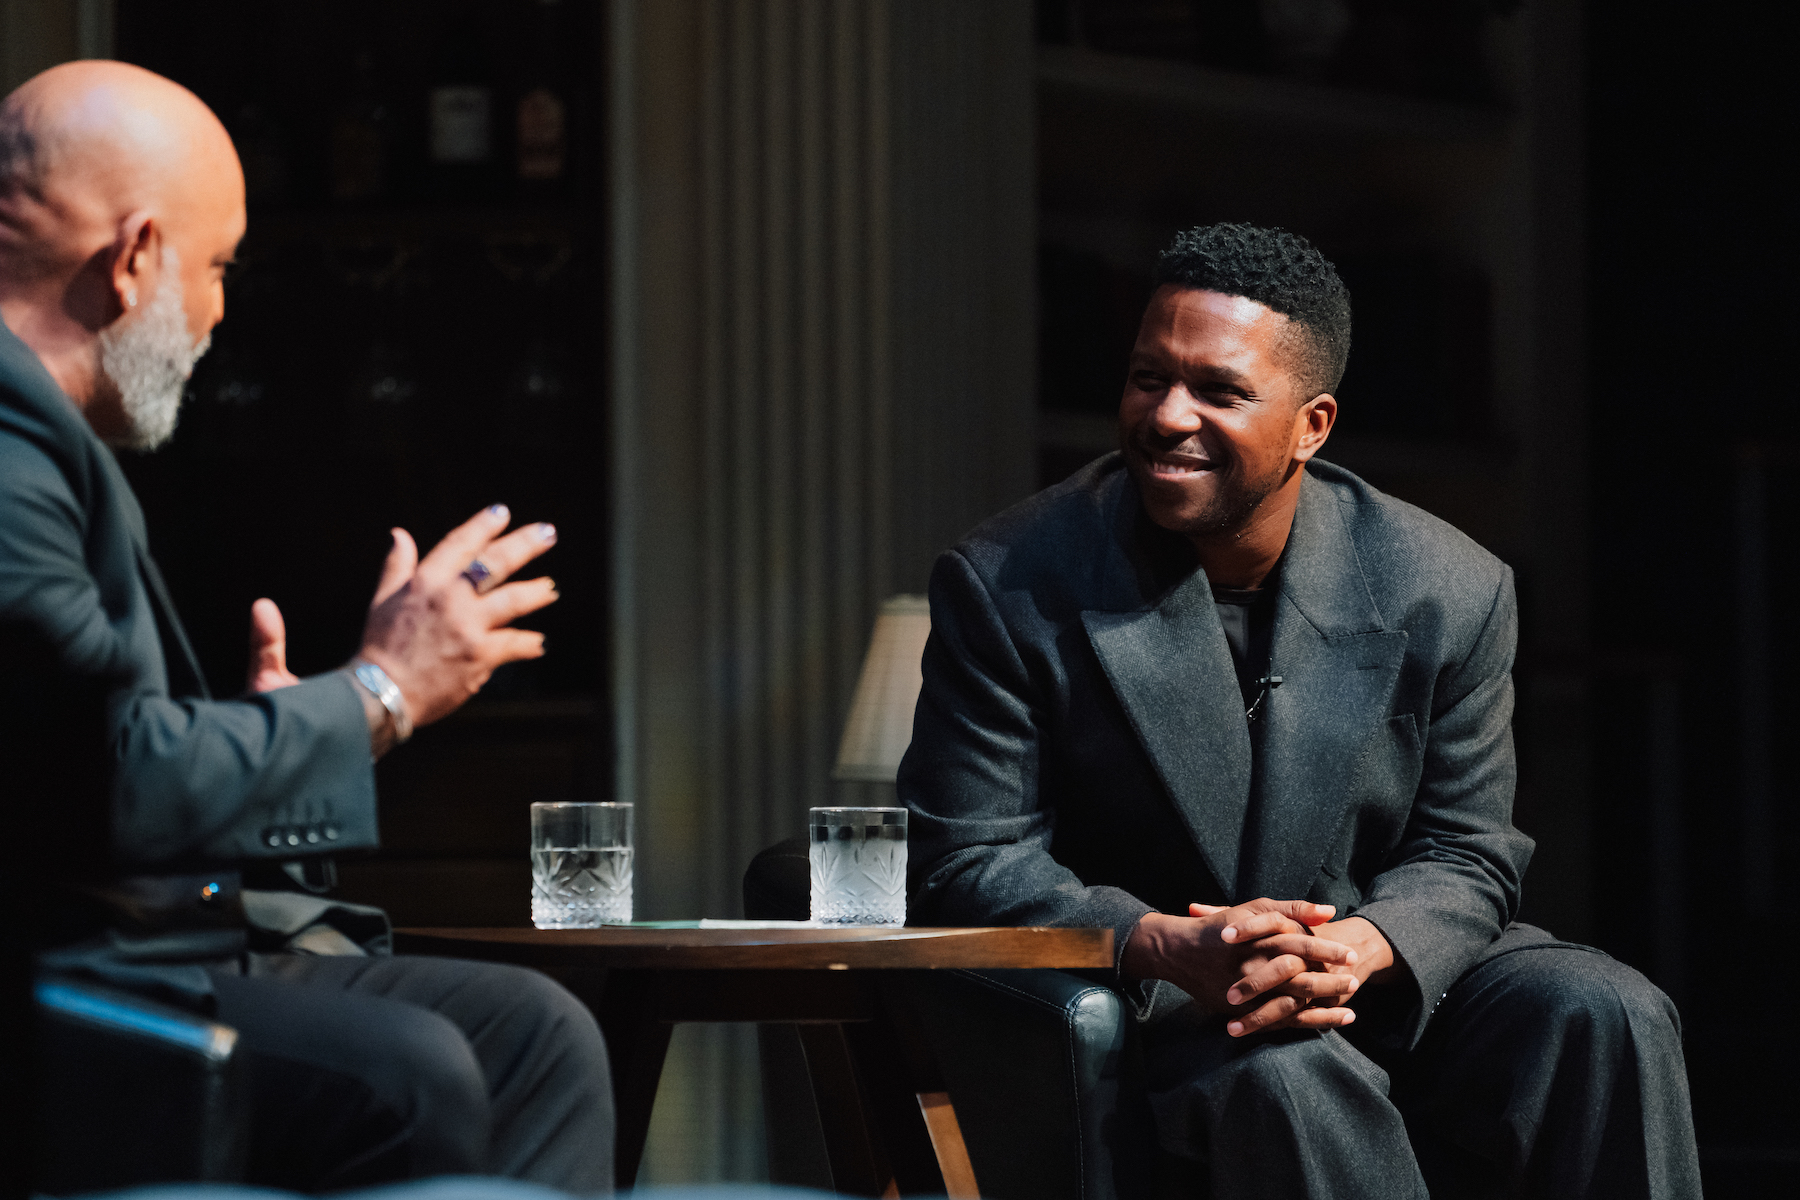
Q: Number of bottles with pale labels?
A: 2